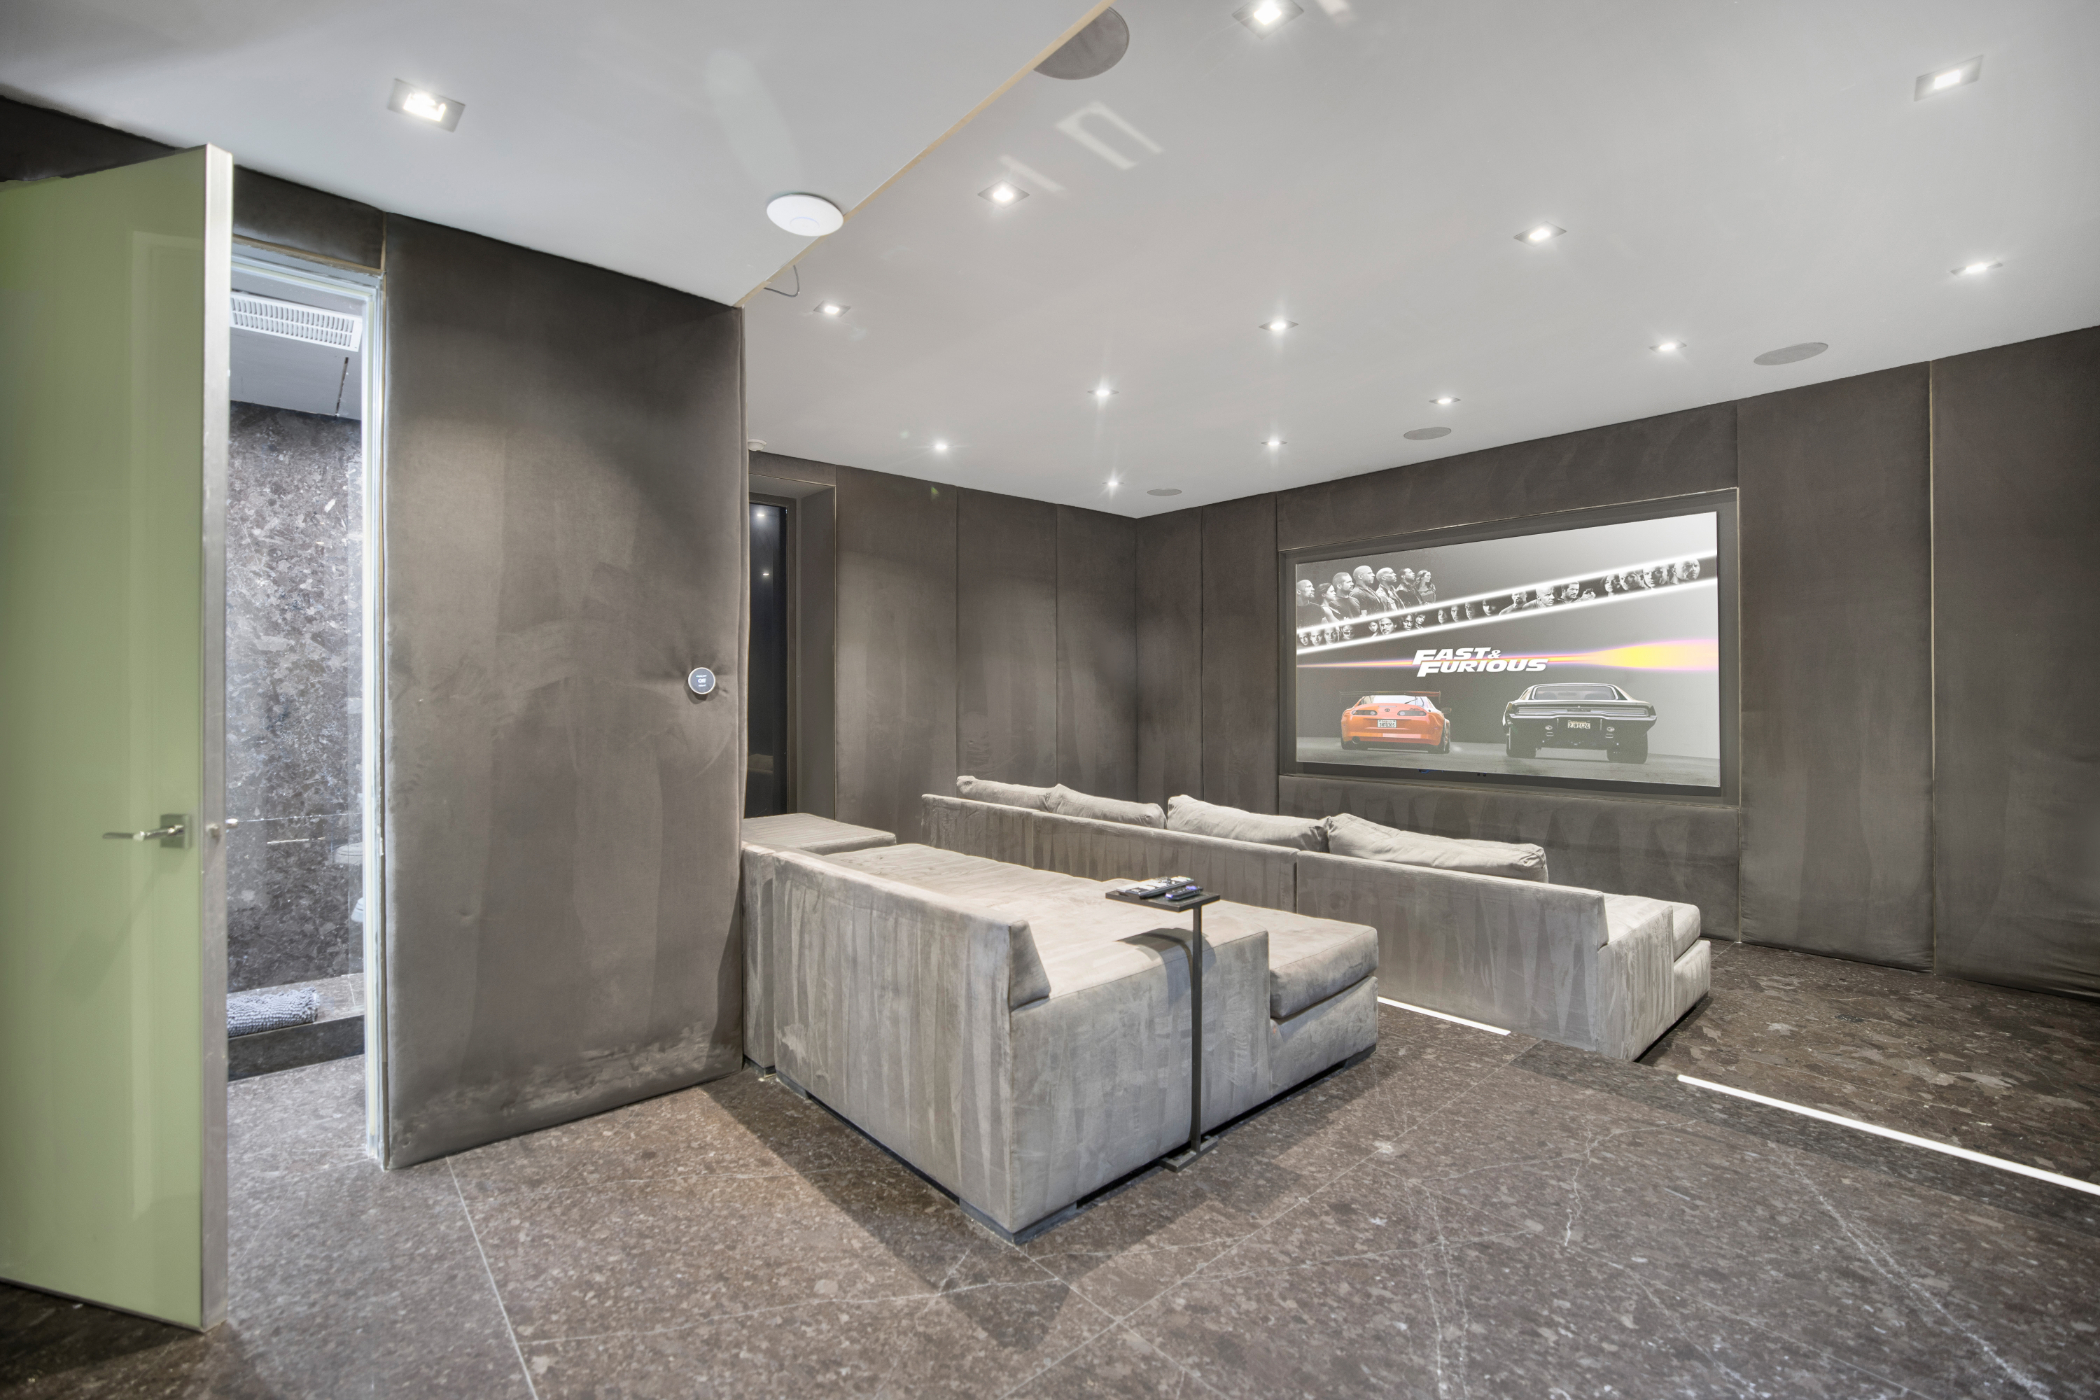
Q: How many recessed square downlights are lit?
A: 14